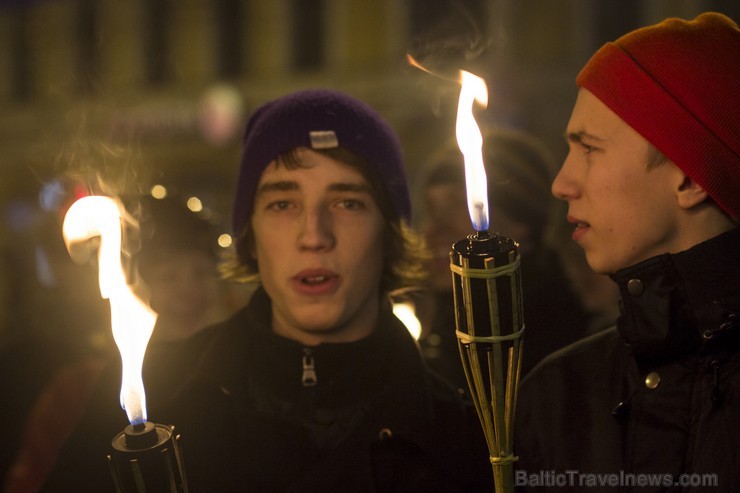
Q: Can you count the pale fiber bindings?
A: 3